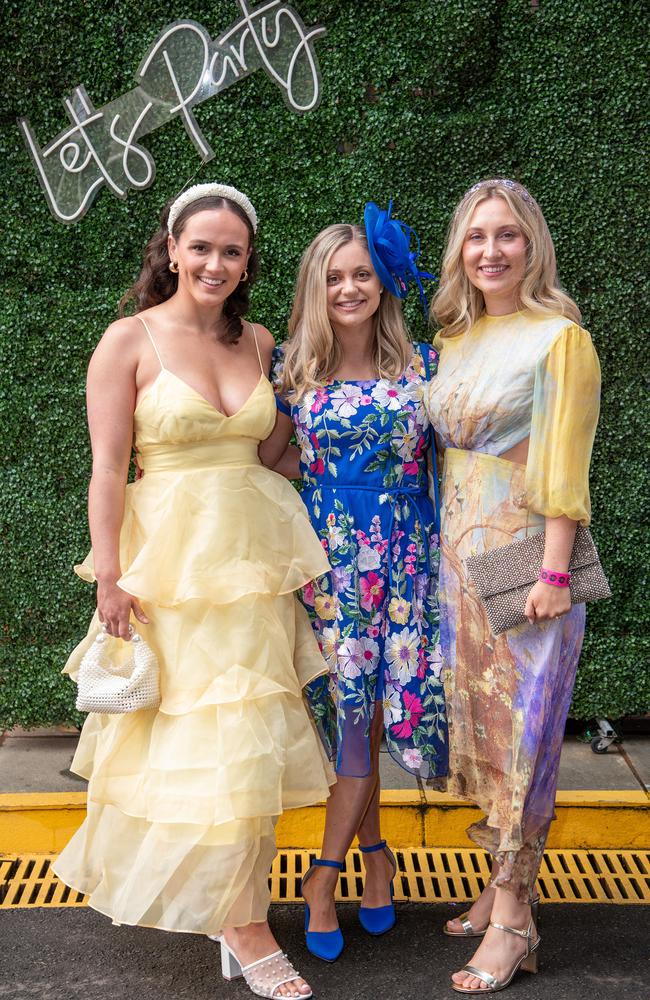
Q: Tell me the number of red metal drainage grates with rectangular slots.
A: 0